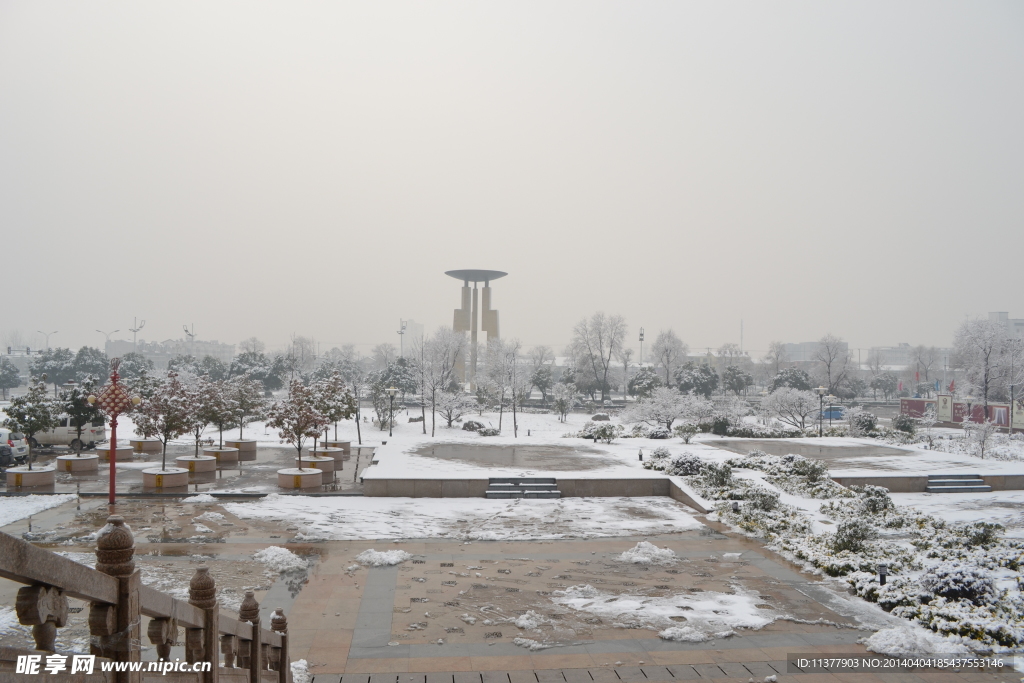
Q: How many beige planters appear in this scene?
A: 12